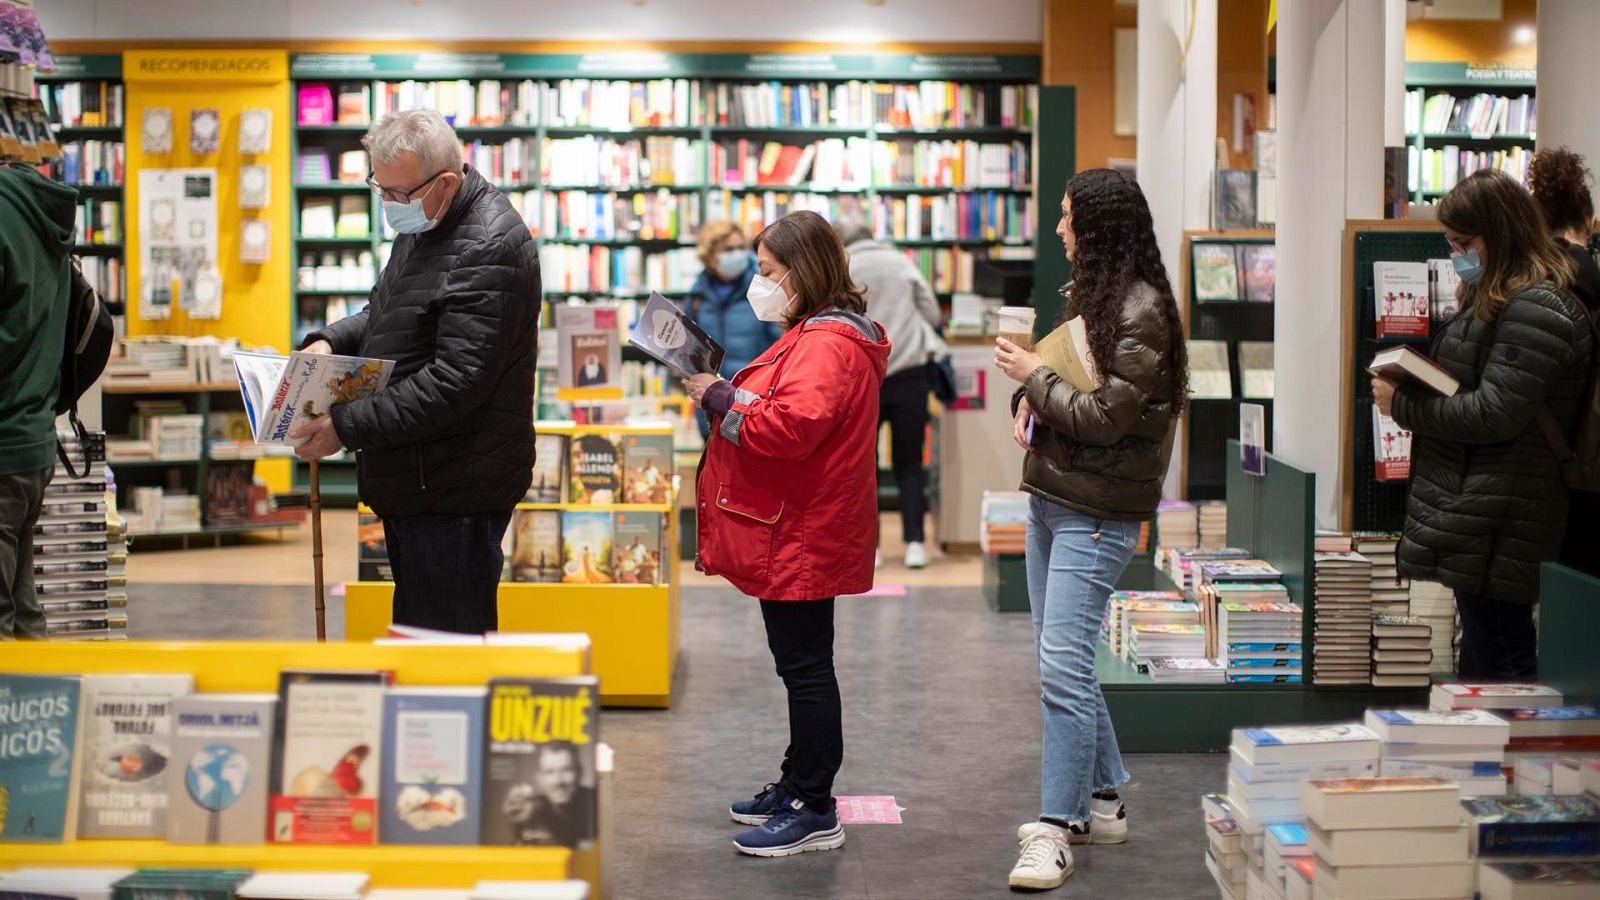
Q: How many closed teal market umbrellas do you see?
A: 0